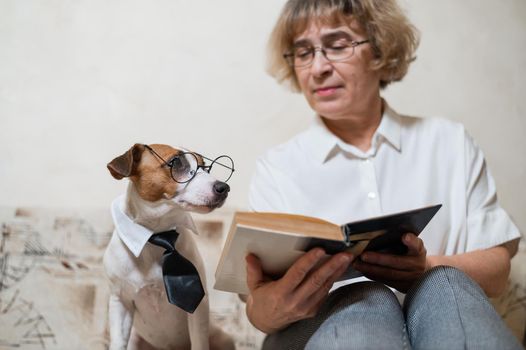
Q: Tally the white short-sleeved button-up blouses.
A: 1